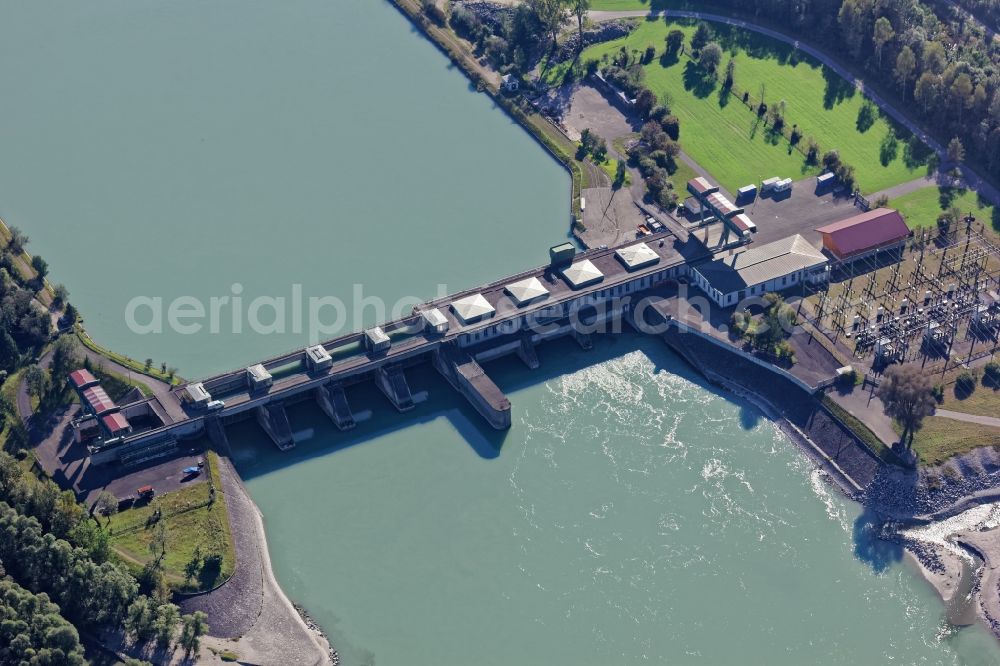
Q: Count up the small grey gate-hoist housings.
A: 5